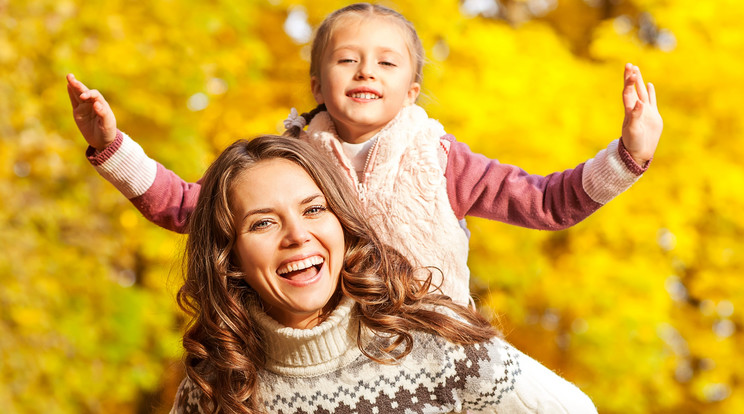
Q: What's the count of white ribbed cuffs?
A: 2